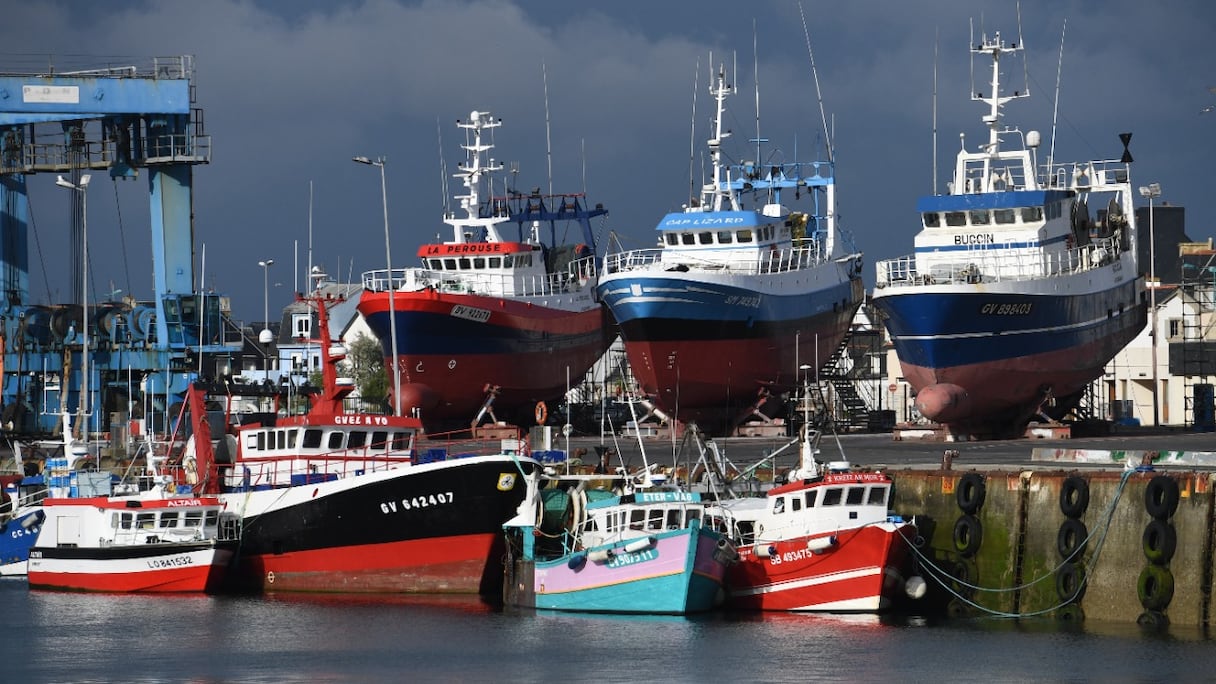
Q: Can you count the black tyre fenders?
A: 12